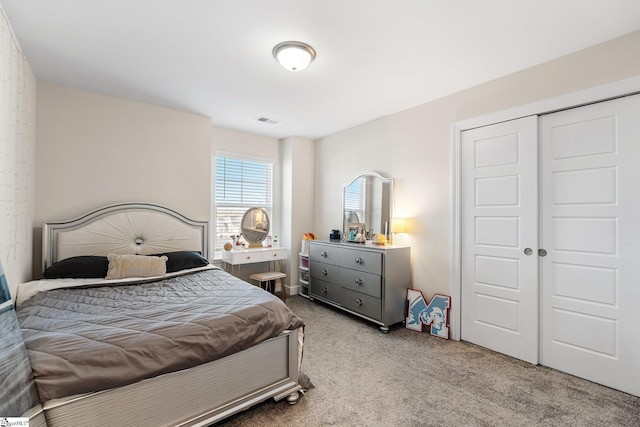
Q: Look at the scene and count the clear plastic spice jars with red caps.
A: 0